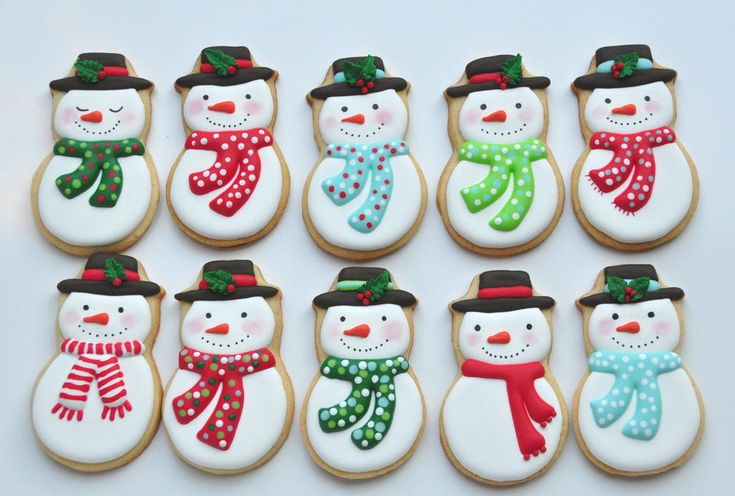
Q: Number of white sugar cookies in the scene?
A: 10